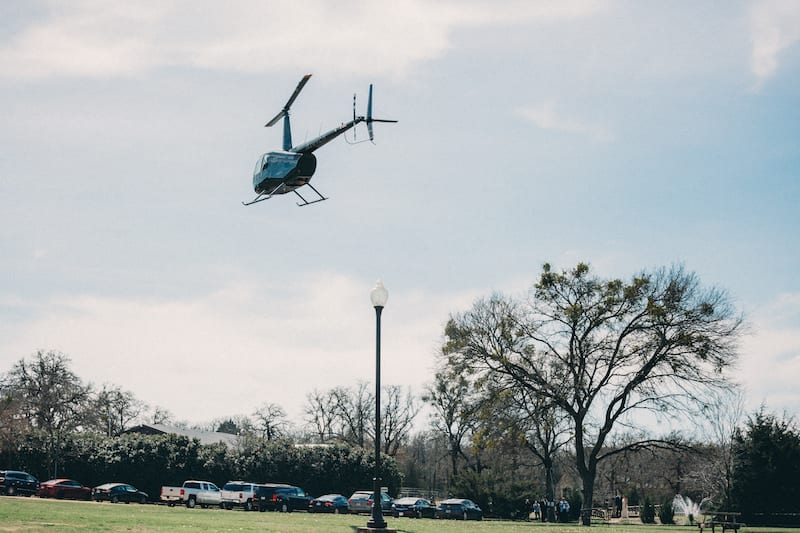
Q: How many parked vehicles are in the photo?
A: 10